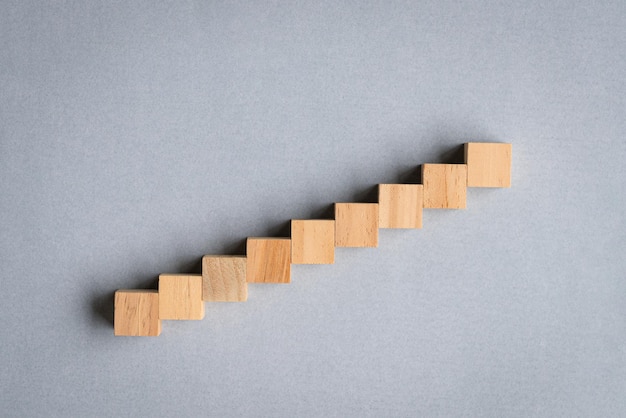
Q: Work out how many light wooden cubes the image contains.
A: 9